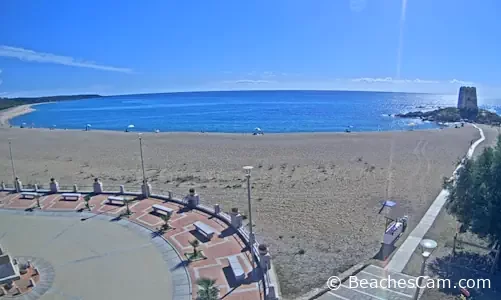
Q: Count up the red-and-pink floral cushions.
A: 0